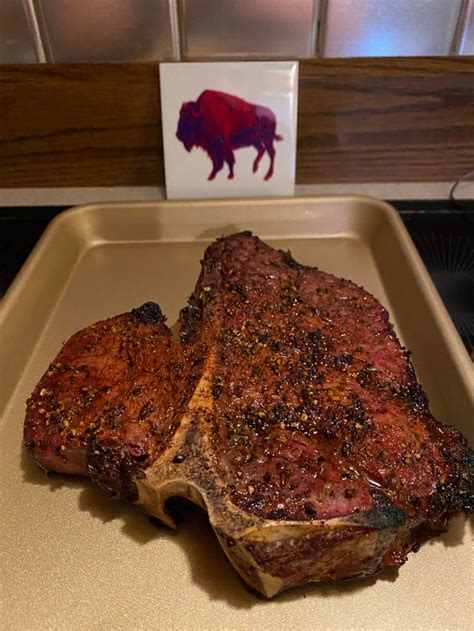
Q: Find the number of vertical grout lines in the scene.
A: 4